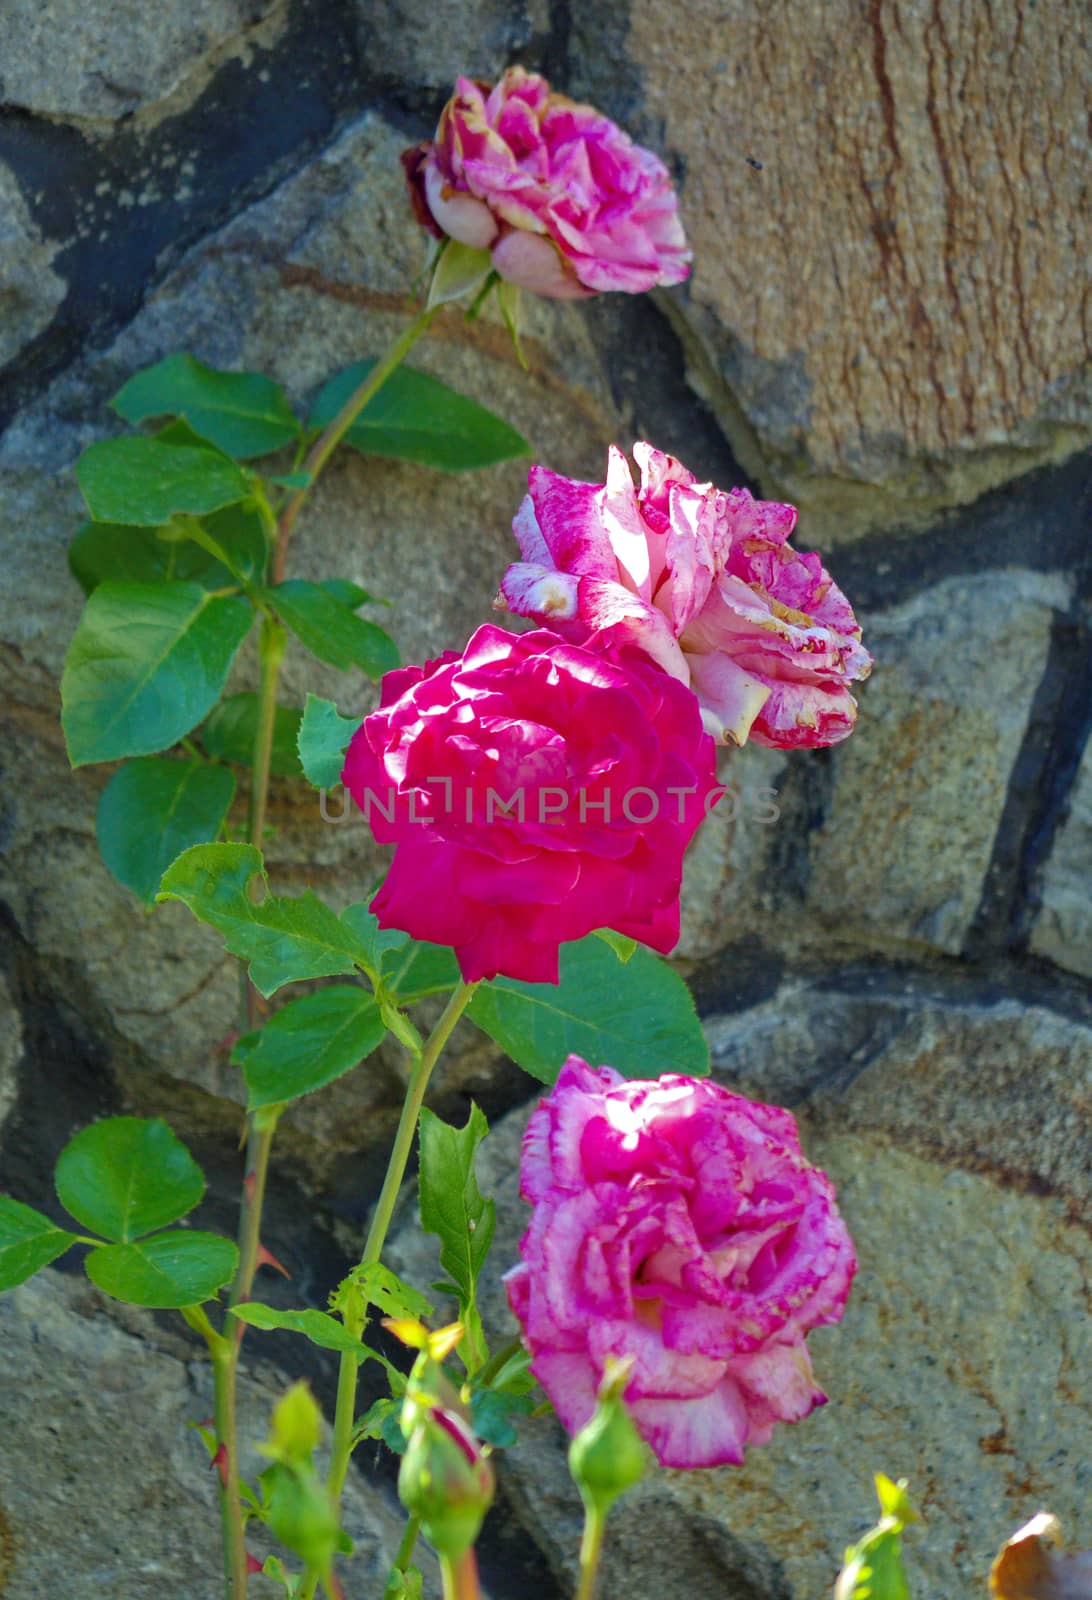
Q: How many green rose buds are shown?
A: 4